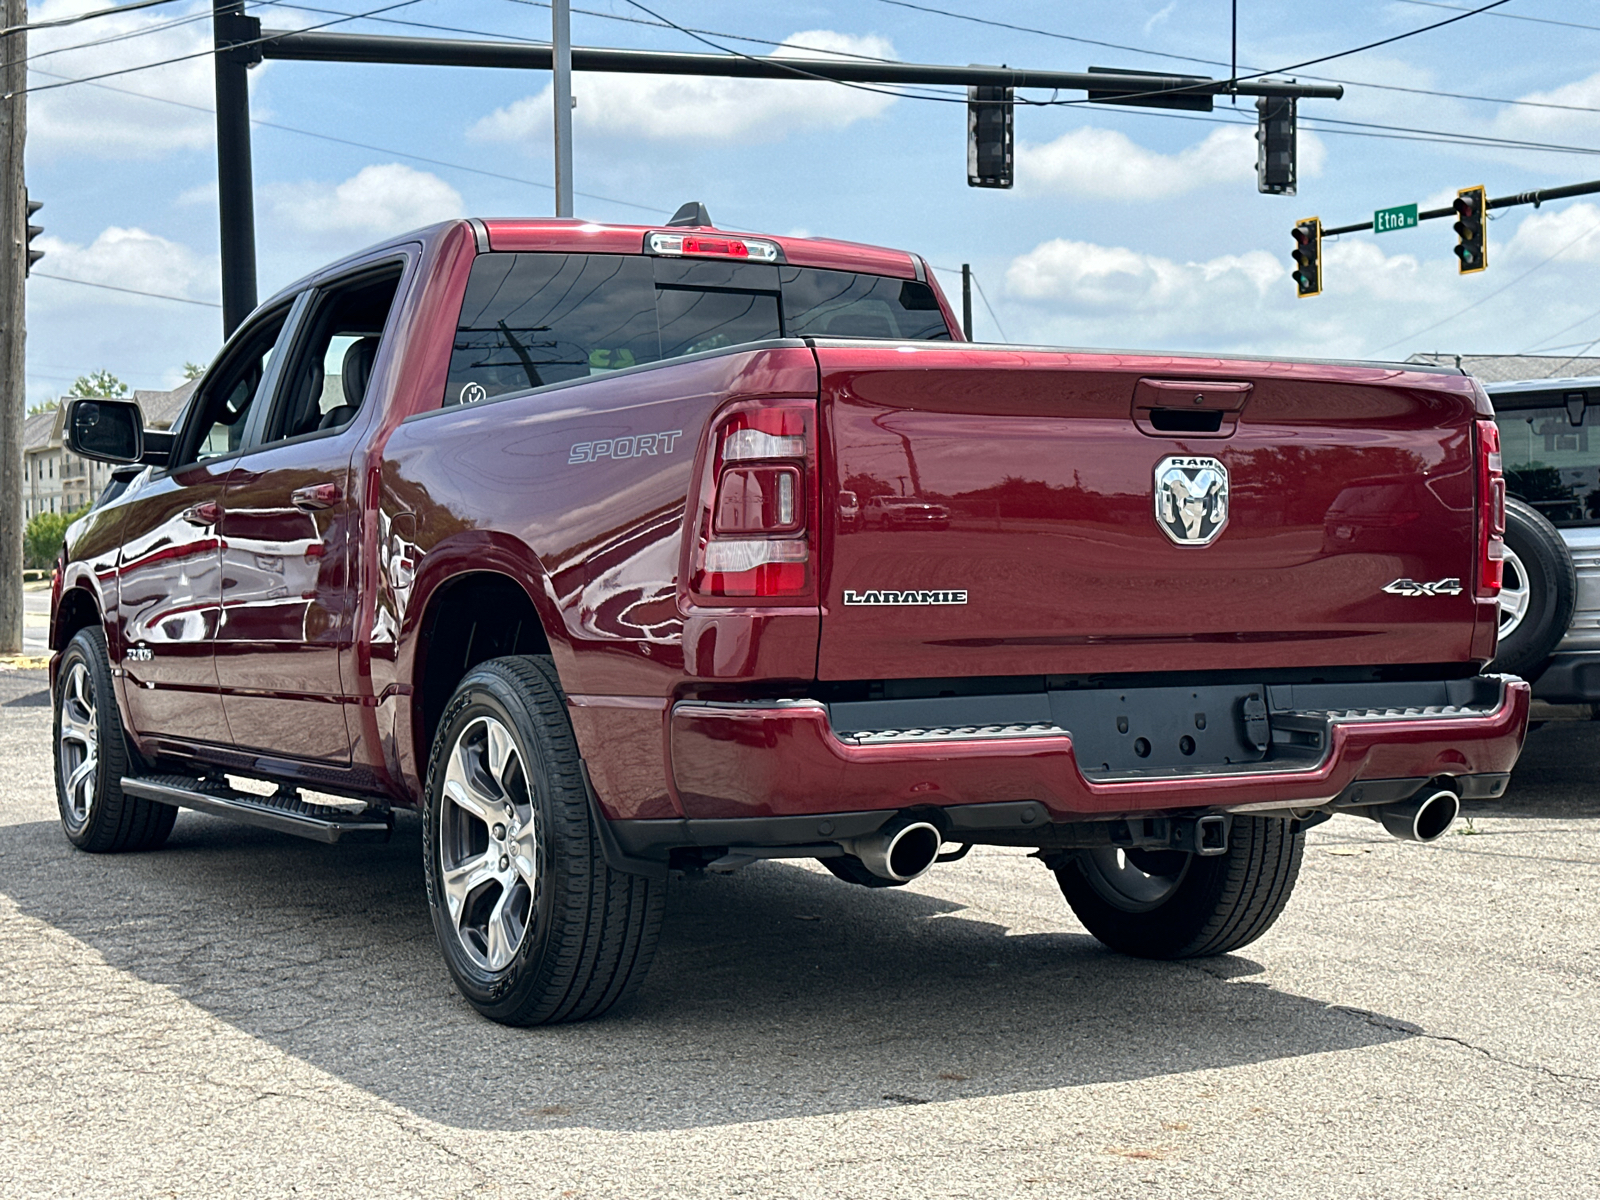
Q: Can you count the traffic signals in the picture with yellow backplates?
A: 2